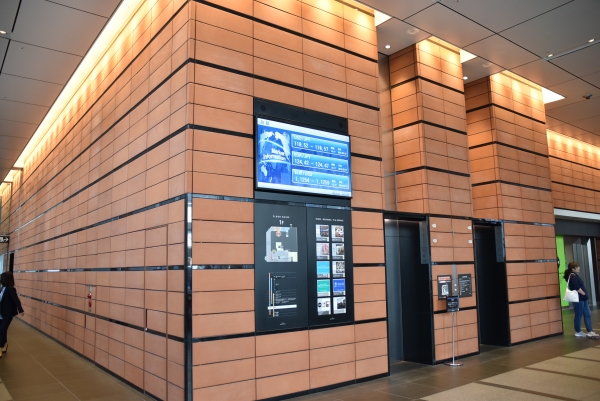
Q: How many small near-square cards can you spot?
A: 10